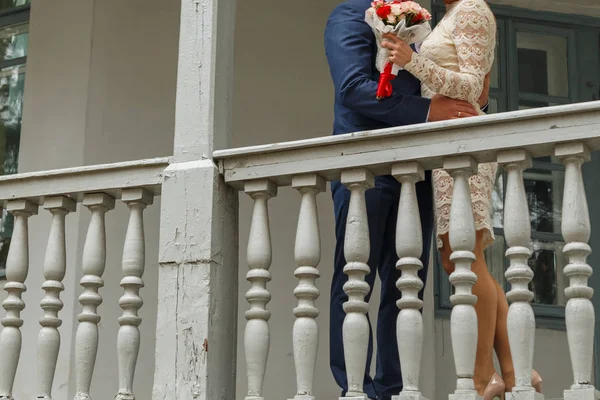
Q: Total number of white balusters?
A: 11